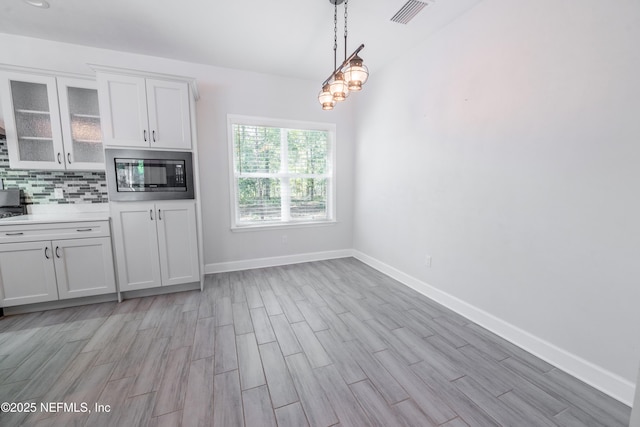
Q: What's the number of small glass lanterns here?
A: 3